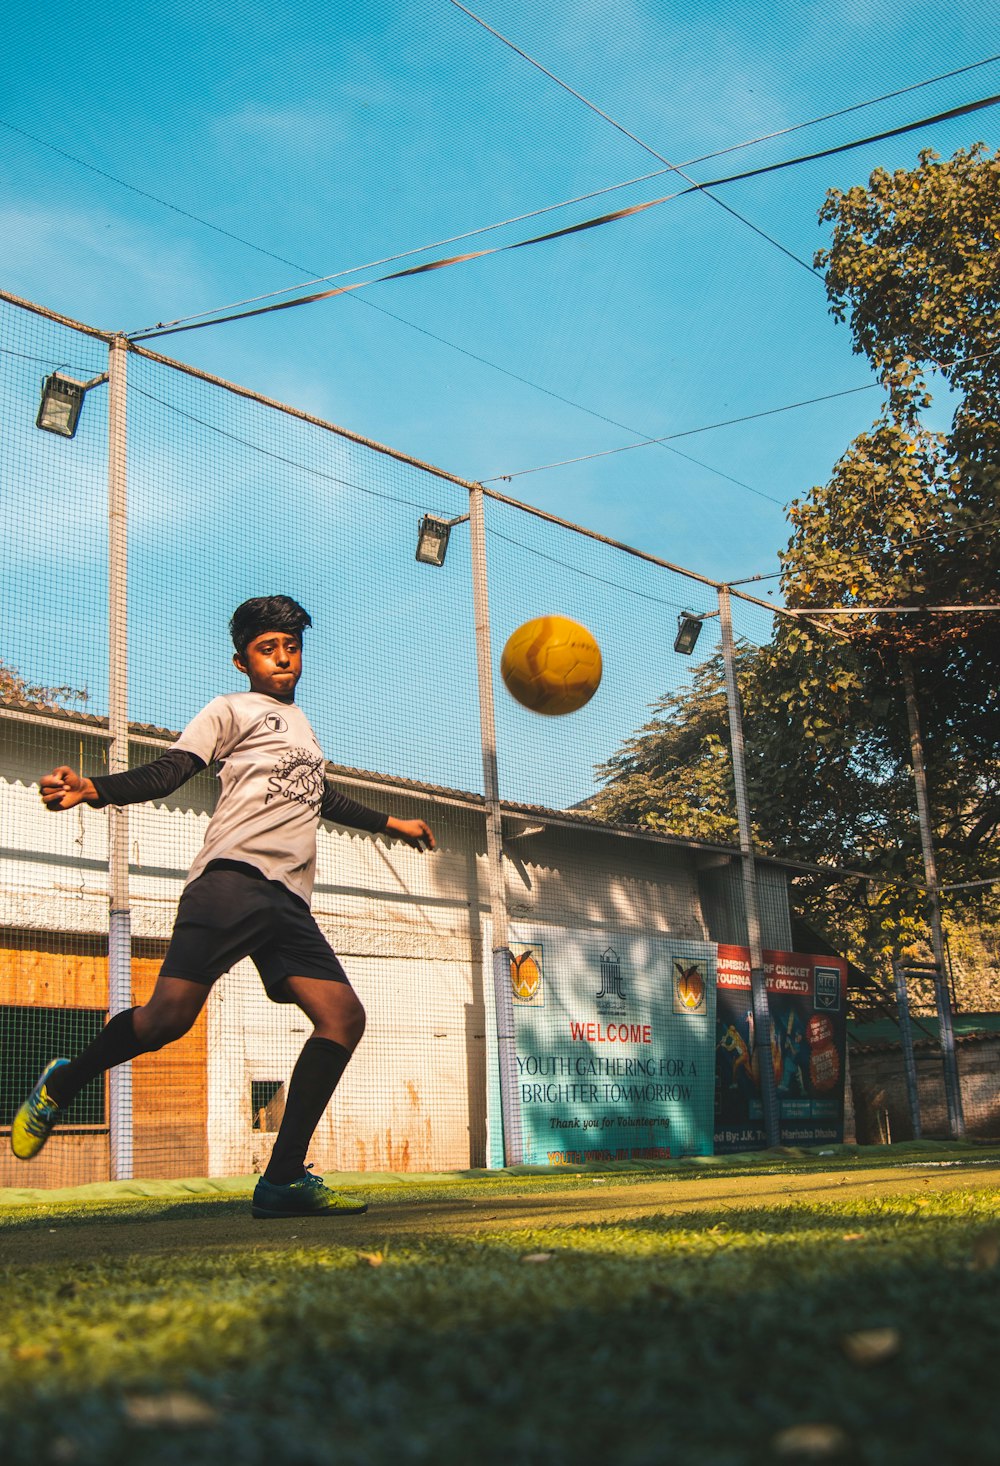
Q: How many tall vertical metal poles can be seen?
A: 4